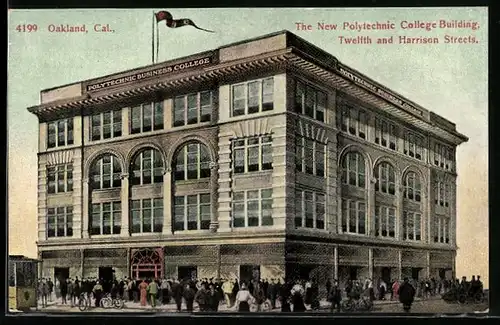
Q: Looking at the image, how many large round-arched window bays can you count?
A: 6